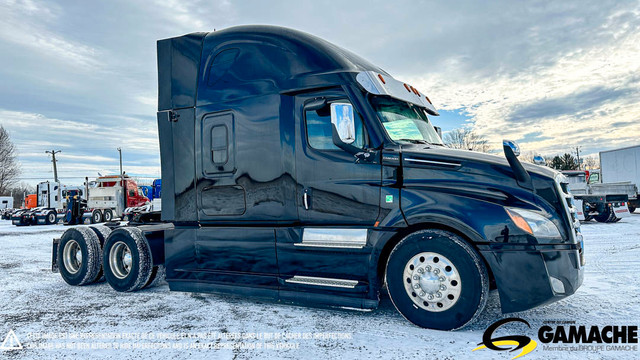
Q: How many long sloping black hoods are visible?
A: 1